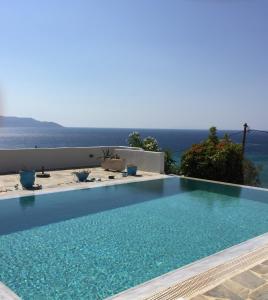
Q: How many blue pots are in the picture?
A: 3